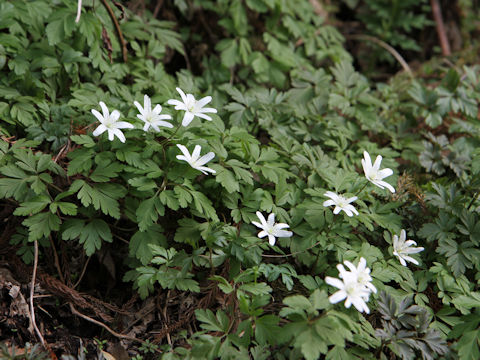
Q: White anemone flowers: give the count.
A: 10